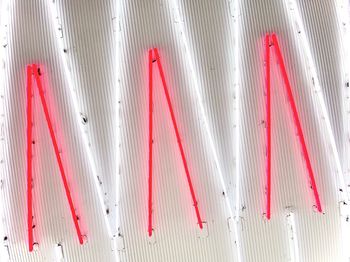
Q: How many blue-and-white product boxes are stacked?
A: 0